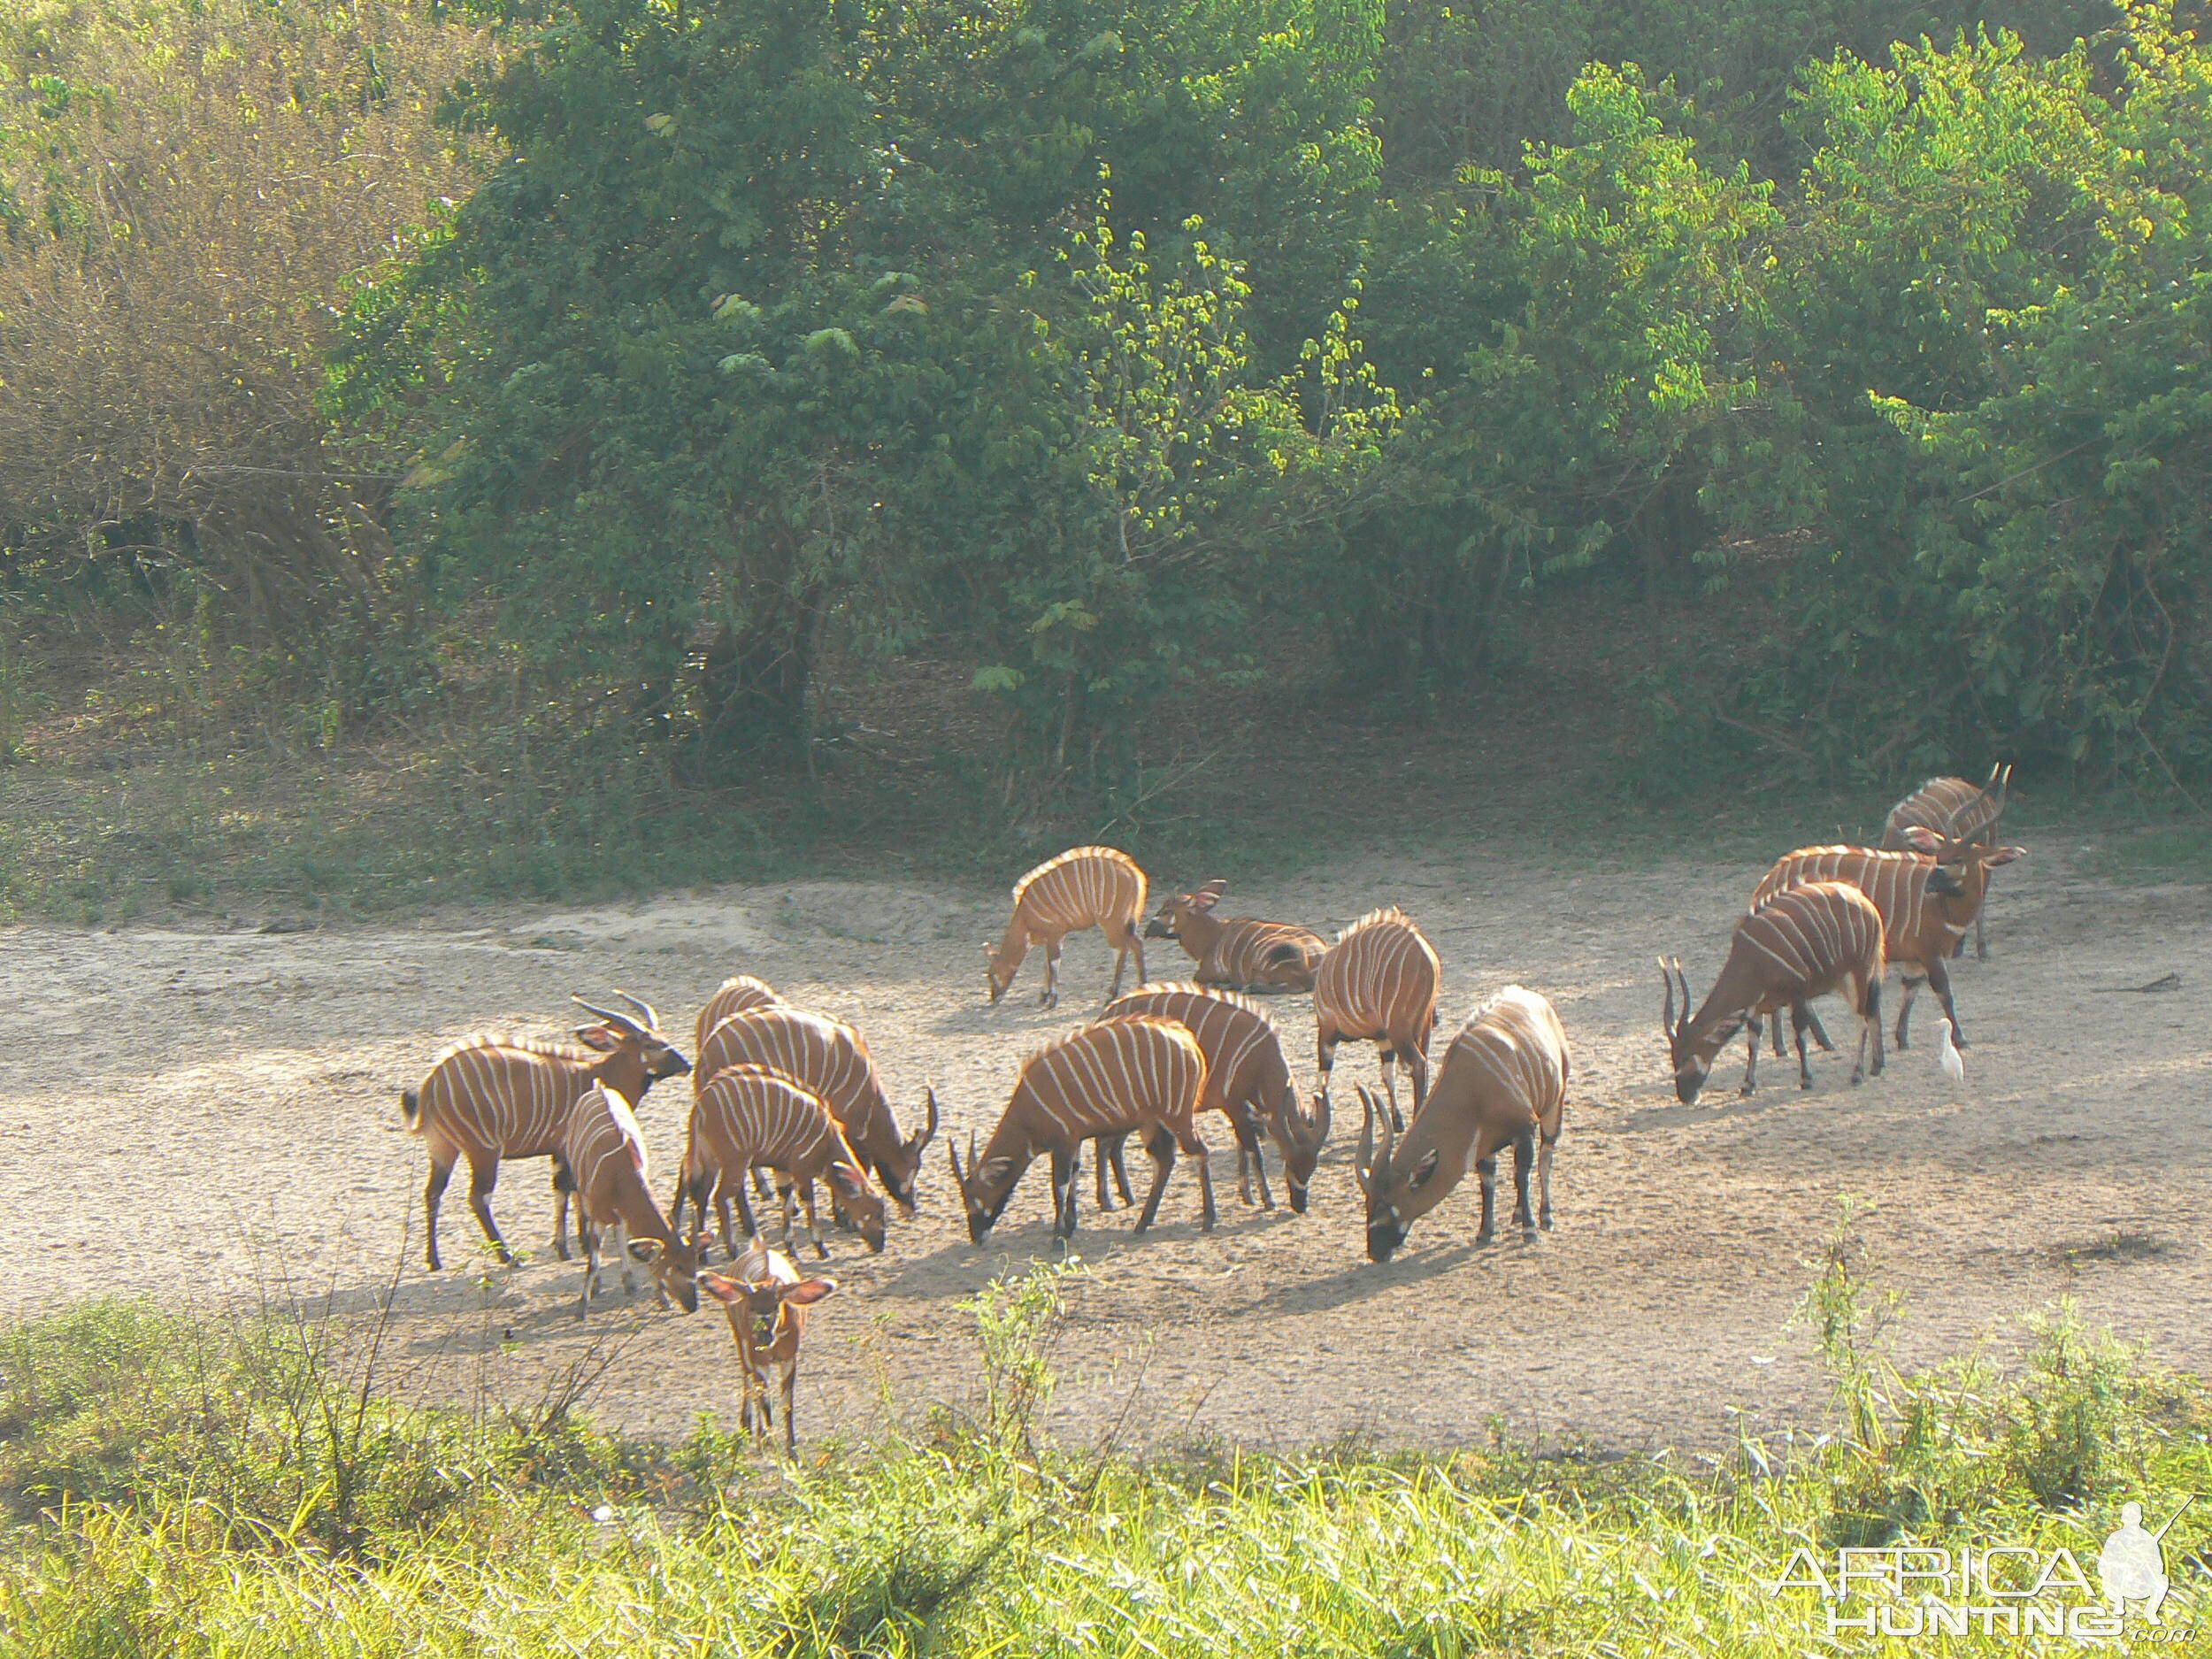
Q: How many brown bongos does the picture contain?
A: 15